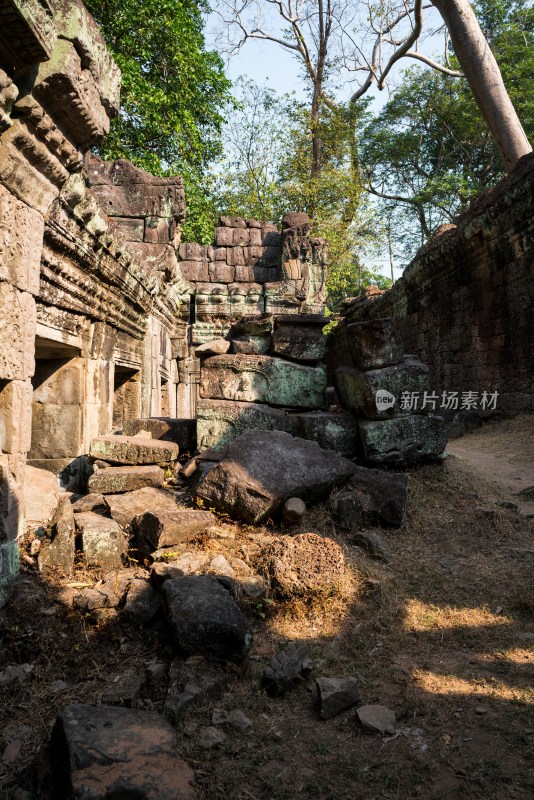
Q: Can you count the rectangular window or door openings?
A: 3